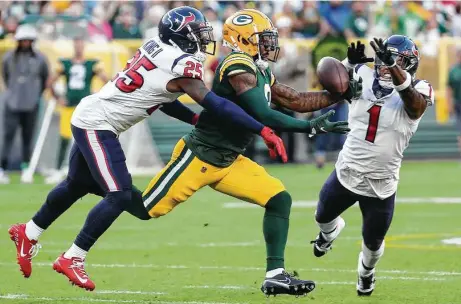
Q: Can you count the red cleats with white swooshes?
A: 2